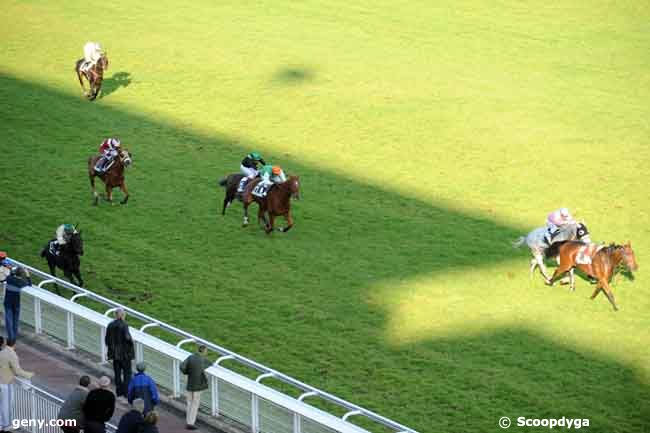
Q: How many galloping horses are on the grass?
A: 7